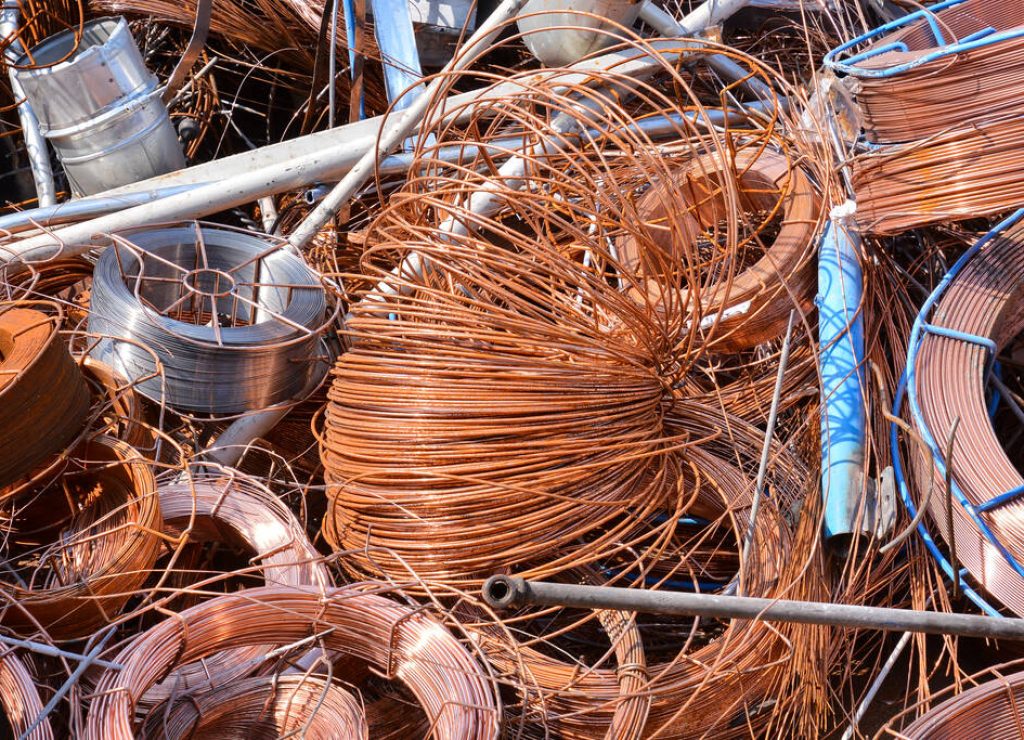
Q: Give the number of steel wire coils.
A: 1